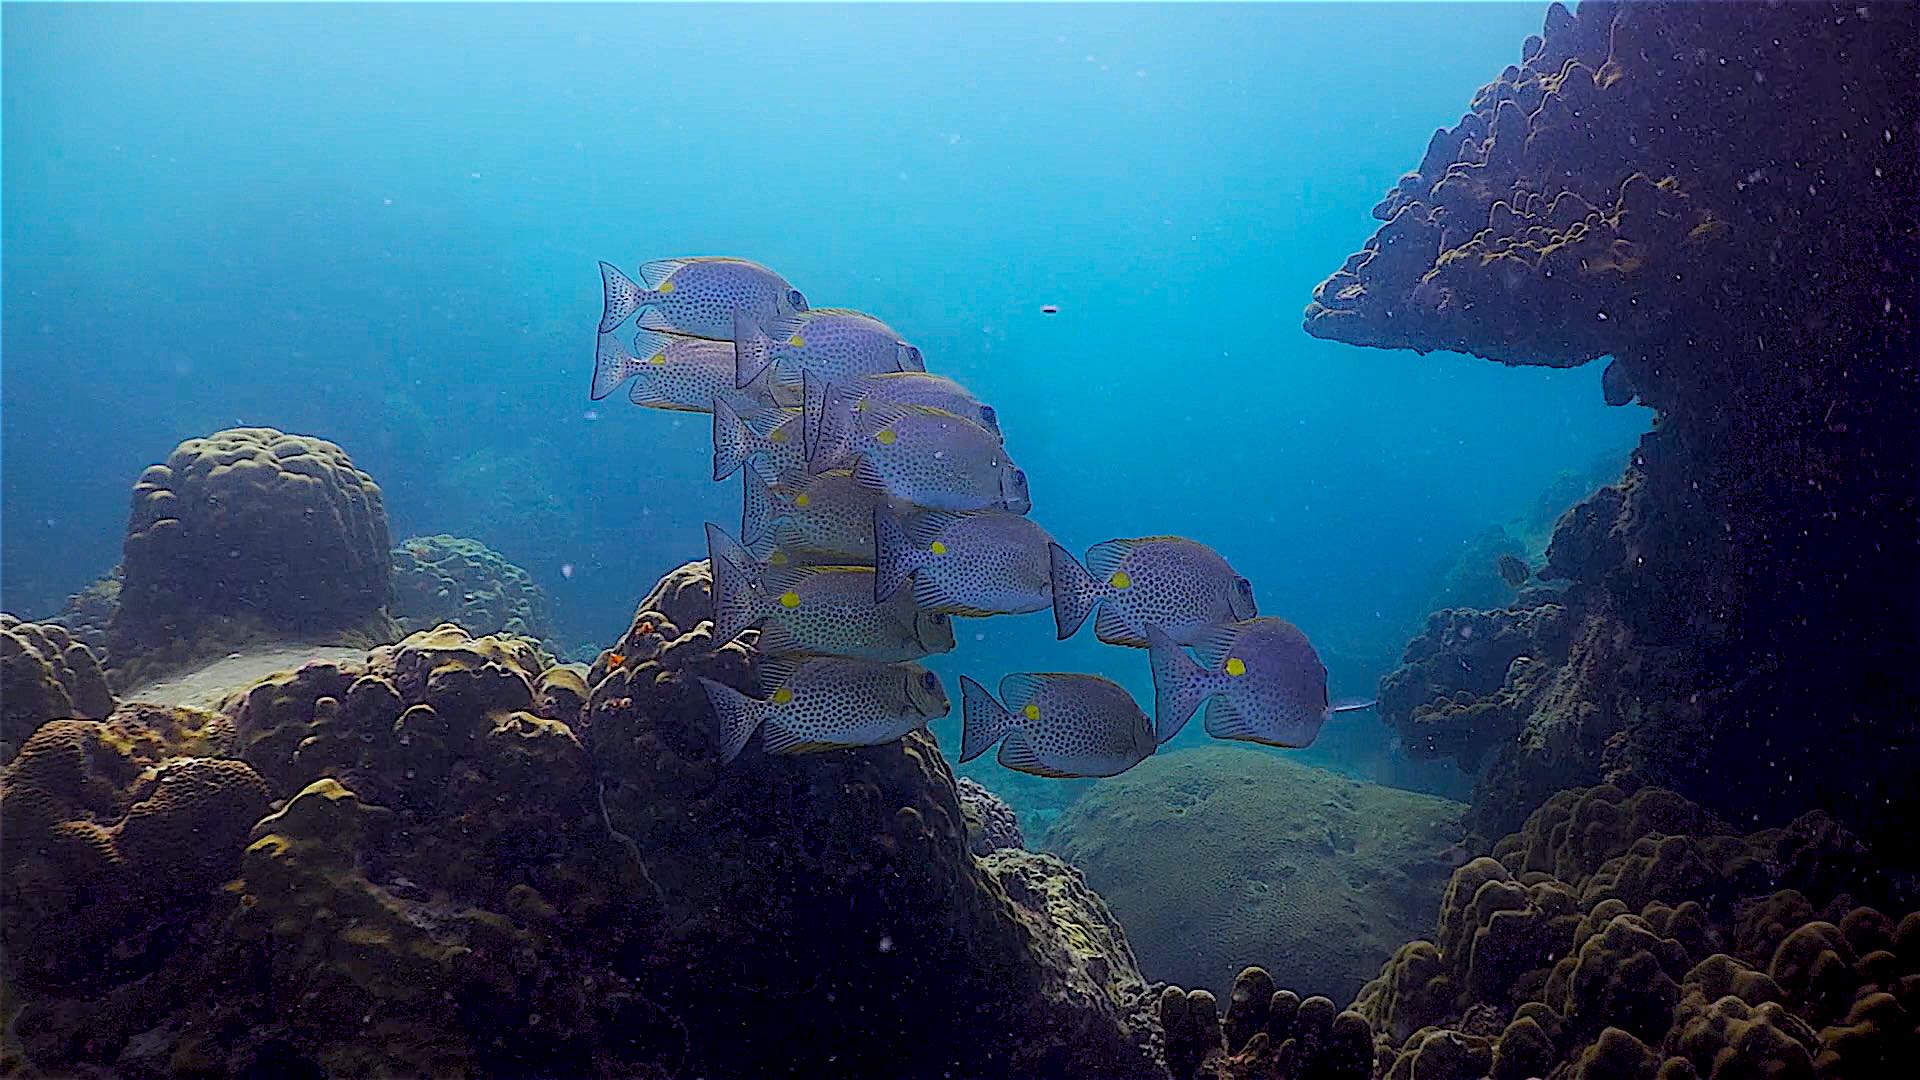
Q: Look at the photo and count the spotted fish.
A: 14